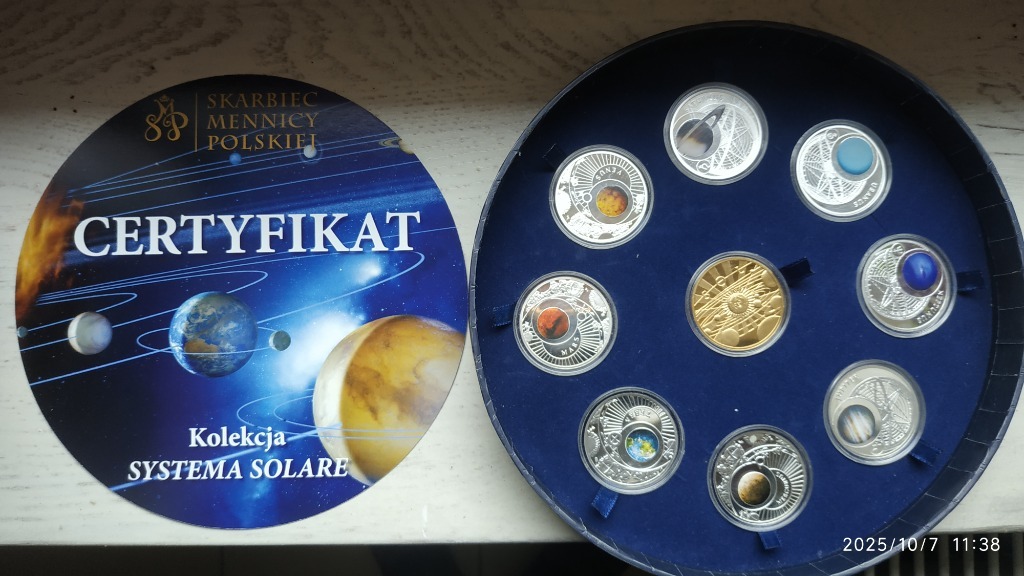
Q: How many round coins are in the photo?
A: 9